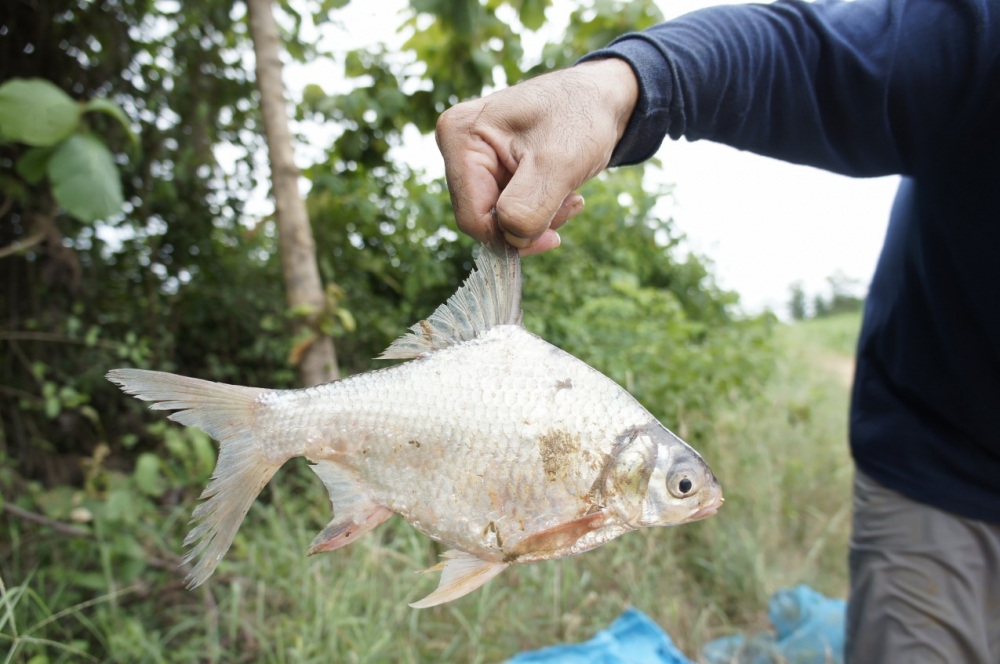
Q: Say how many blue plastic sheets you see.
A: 2